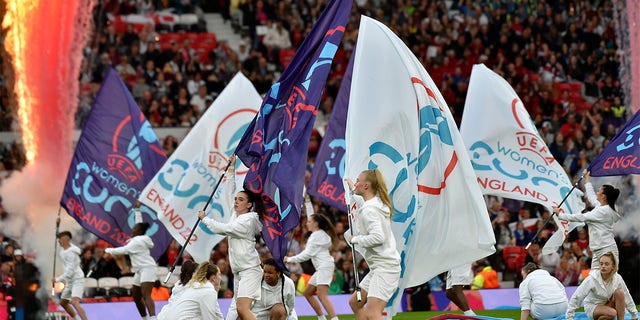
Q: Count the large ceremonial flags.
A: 7